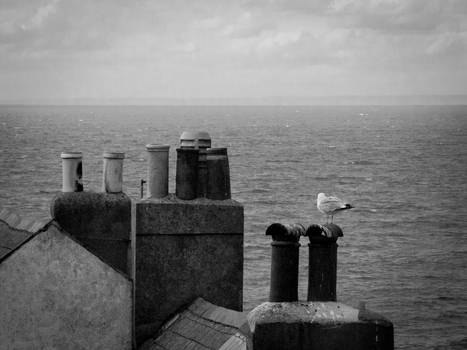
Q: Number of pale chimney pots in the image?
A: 3